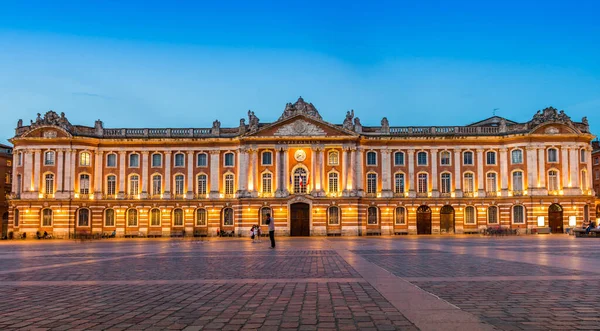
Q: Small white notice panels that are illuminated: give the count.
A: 2